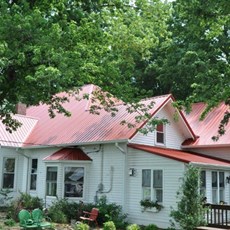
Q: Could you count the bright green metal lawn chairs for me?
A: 2